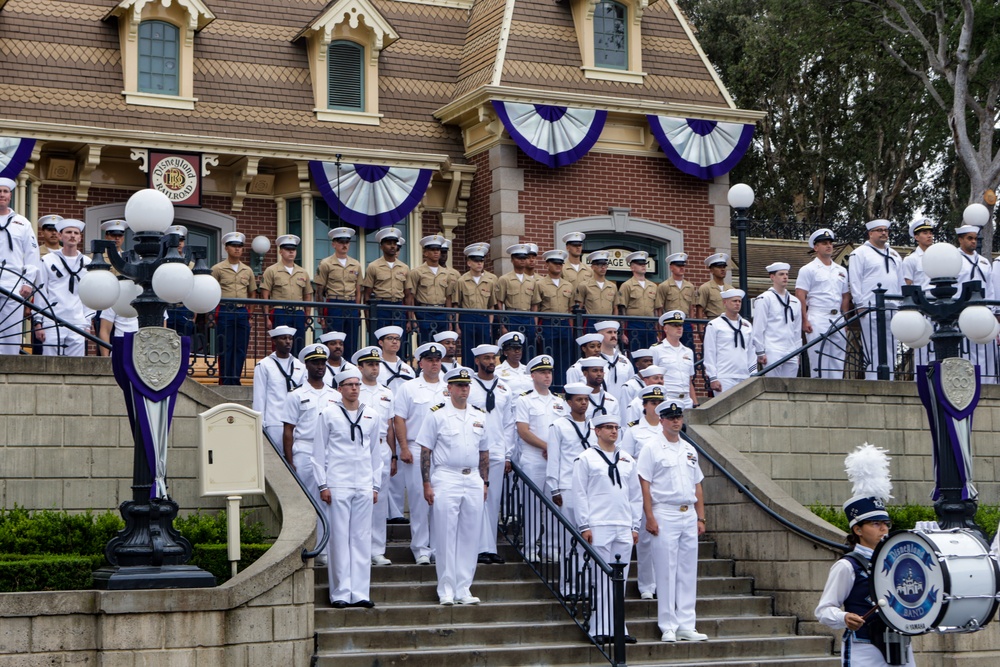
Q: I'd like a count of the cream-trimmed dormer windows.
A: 3